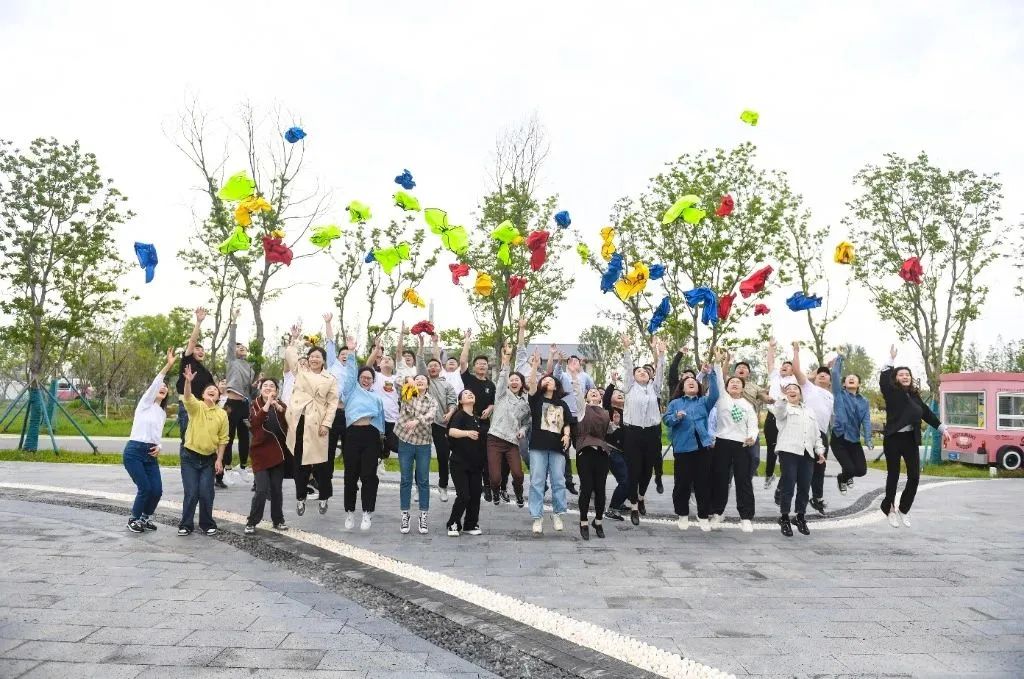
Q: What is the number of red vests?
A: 10